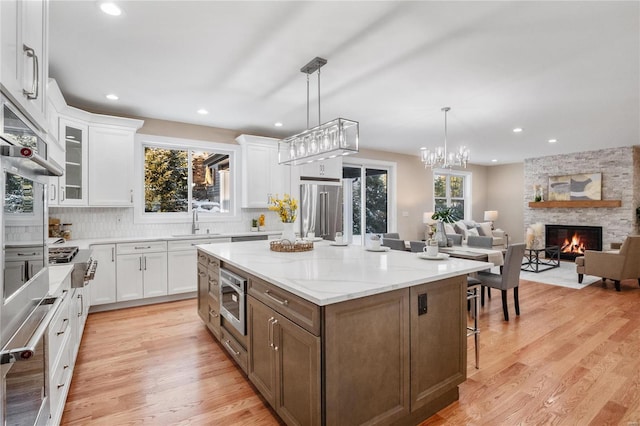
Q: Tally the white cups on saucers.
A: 4